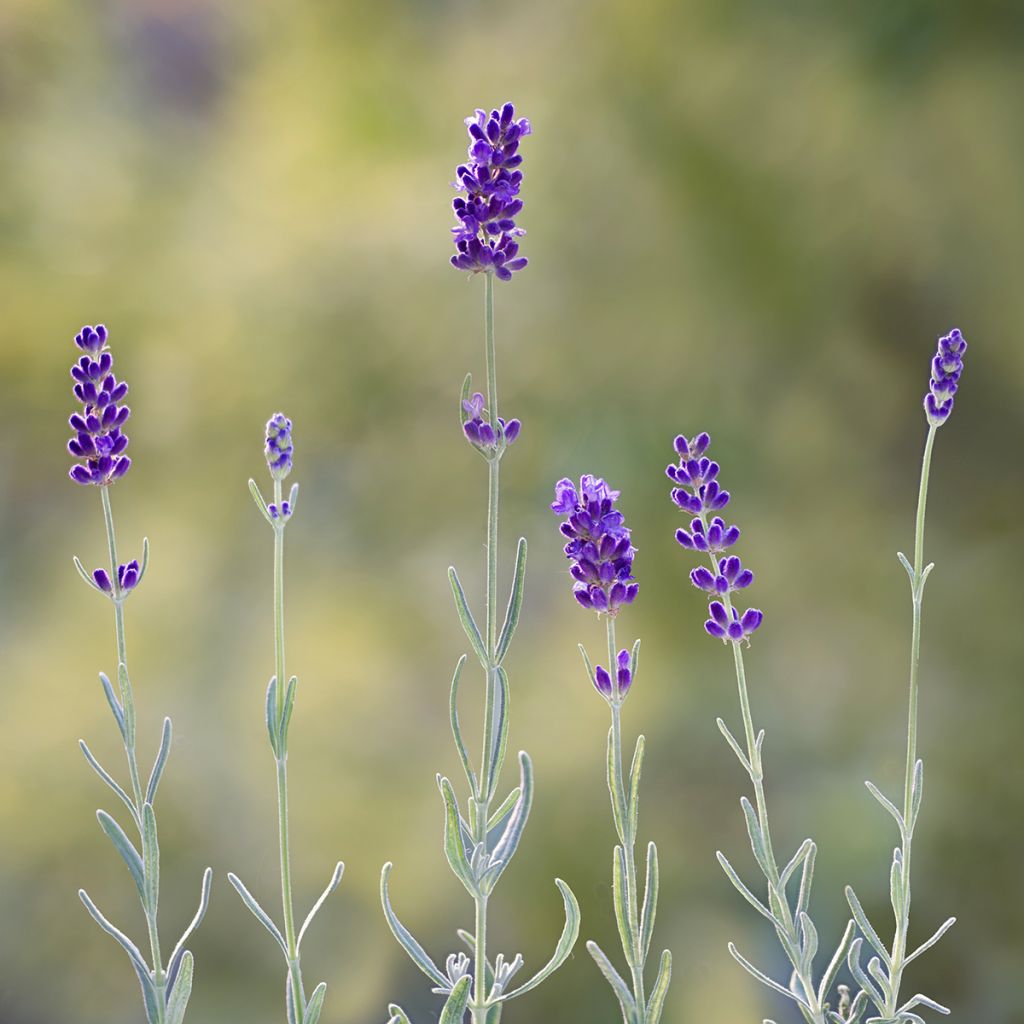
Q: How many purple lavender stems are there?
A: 6